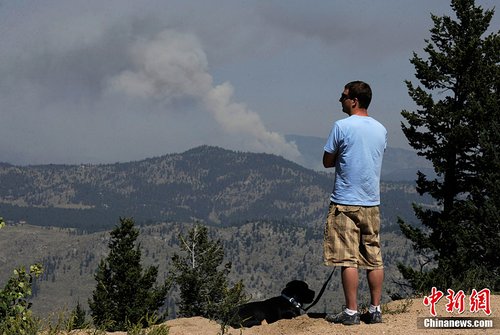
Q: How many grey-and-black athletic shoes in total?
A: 2